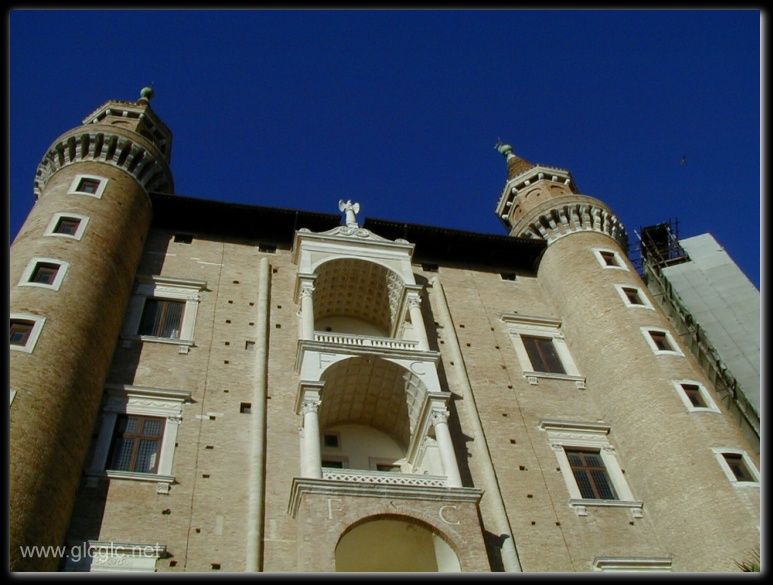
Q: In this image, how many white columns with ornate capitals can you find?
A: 4